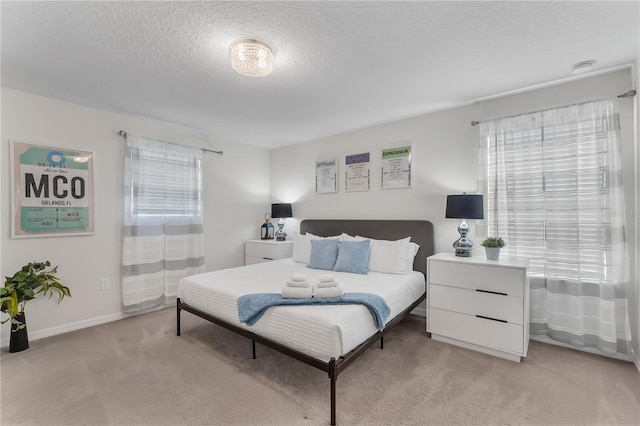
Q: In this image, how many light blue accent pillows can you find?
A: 2